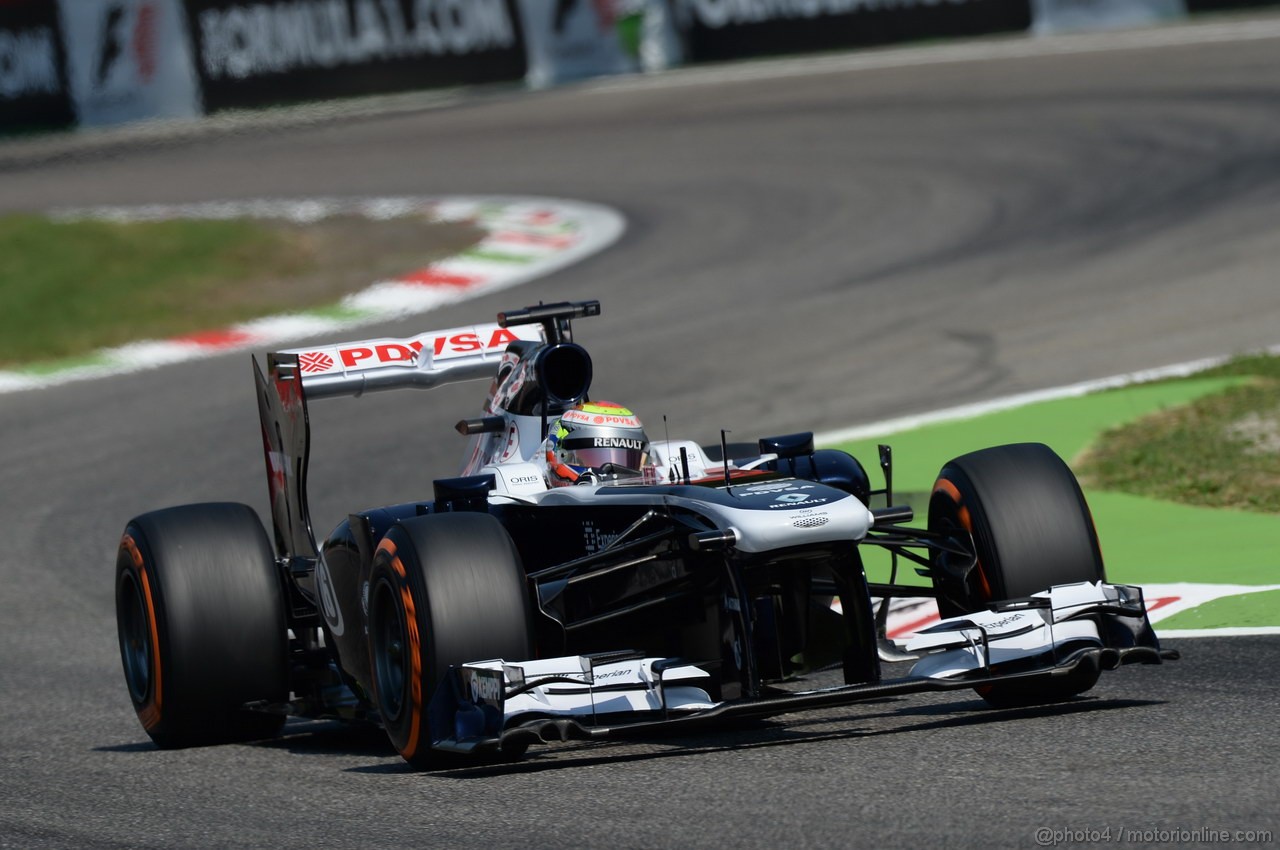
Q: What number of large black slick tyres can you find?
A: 3